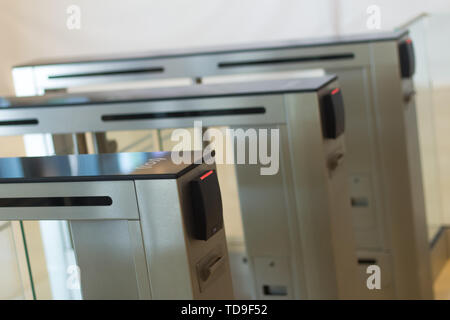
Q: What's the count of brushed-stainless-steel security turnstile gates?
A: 3